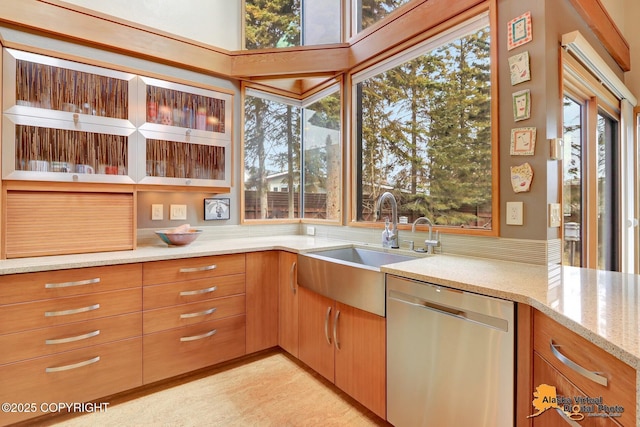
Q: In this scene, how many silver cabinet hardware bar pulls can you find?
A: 13